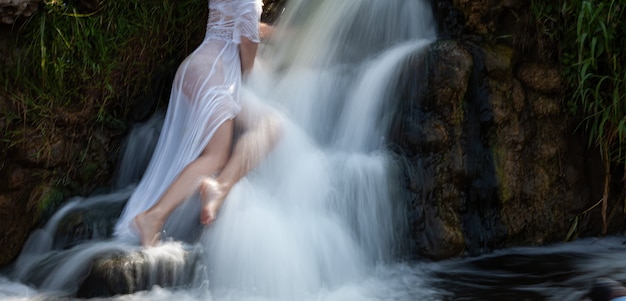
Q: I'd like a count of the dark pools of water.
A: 1